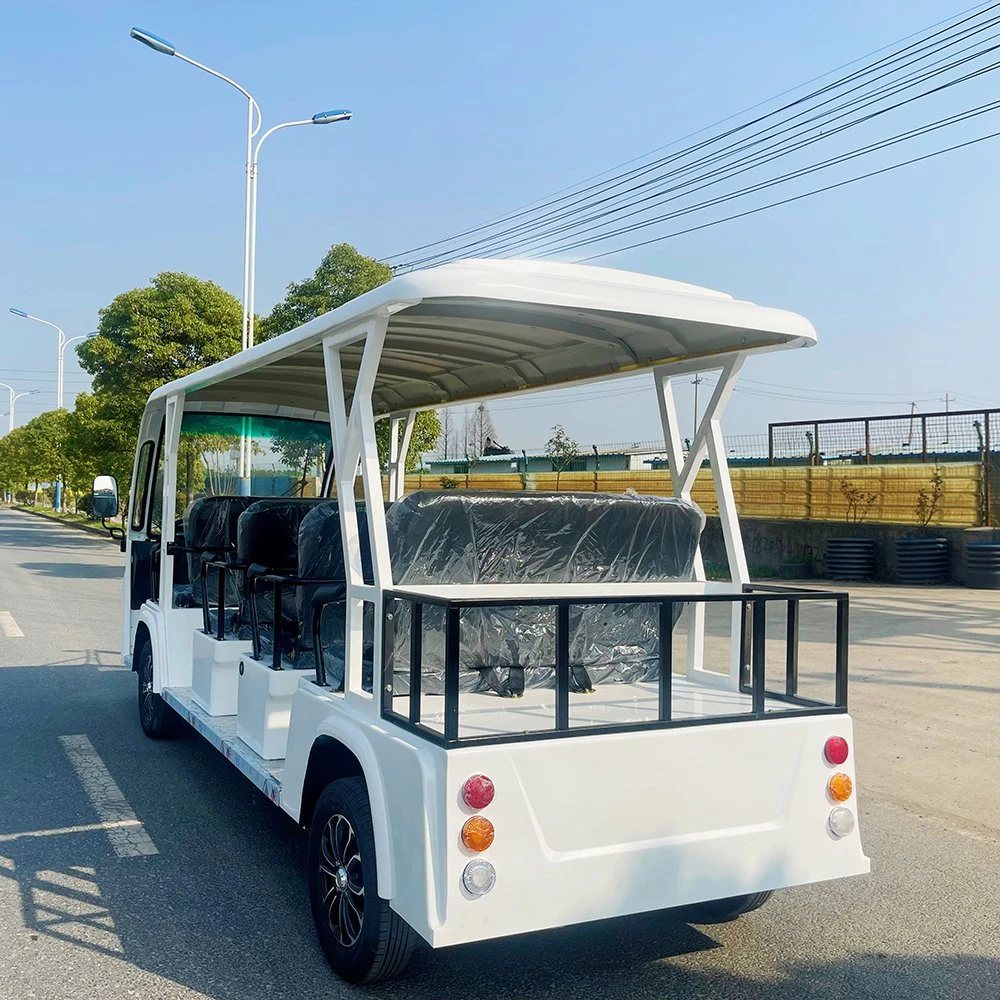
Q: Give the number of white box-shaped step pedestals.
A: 2